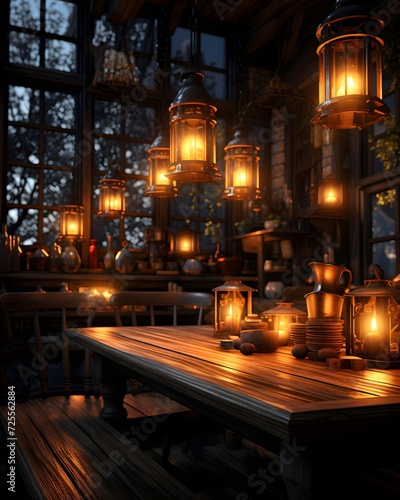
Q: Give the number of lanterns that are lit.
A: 11